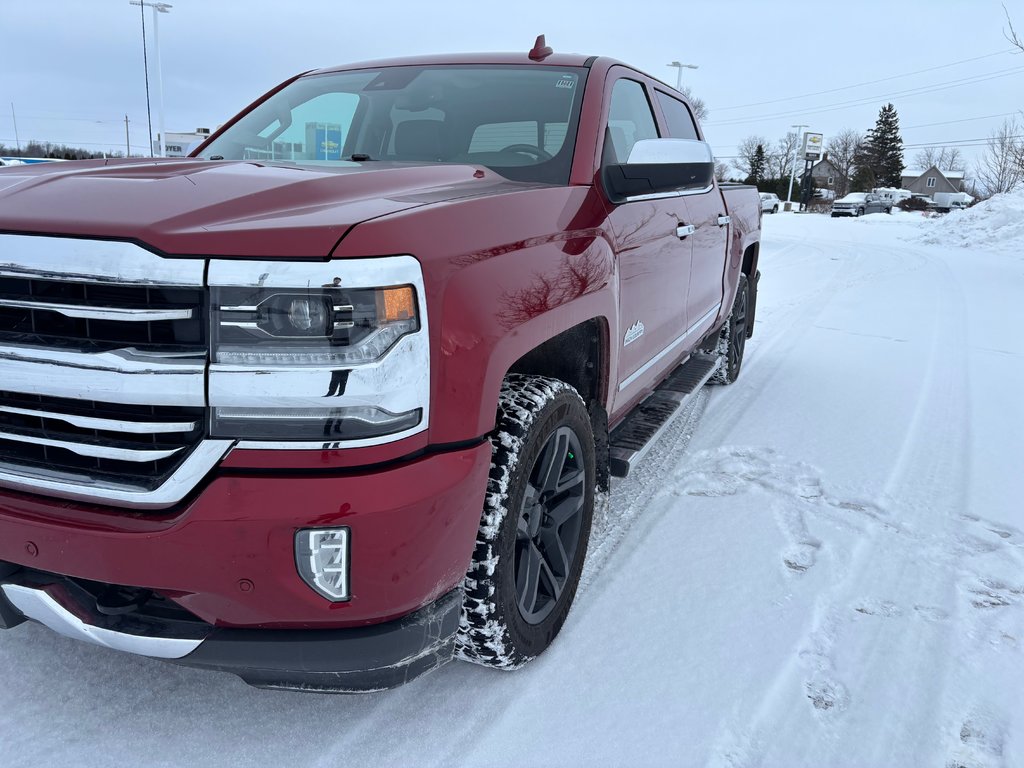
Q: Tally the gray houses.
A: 2